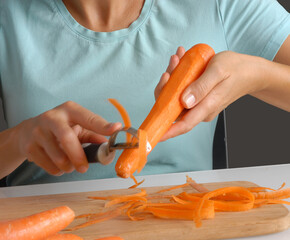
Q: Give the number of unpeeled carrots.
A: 3